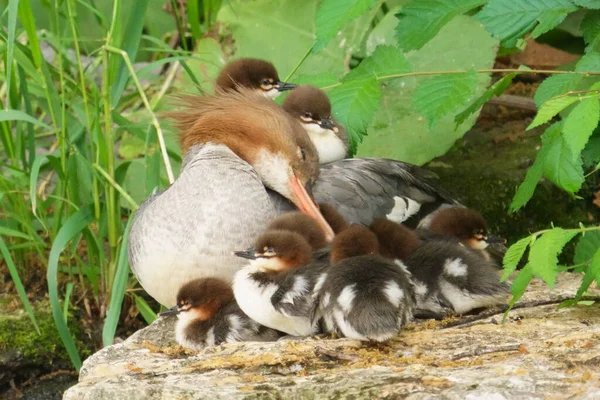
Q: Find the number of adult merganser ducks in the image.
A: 1